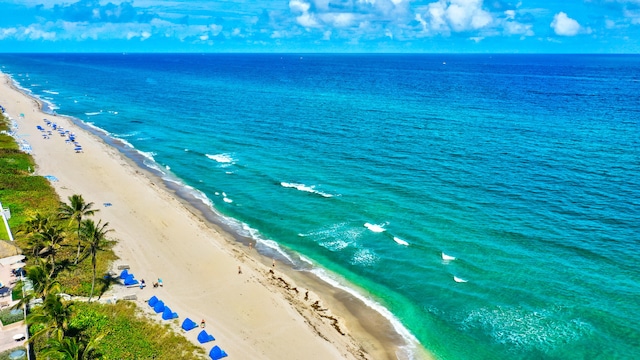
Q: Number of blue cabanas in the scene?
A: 8